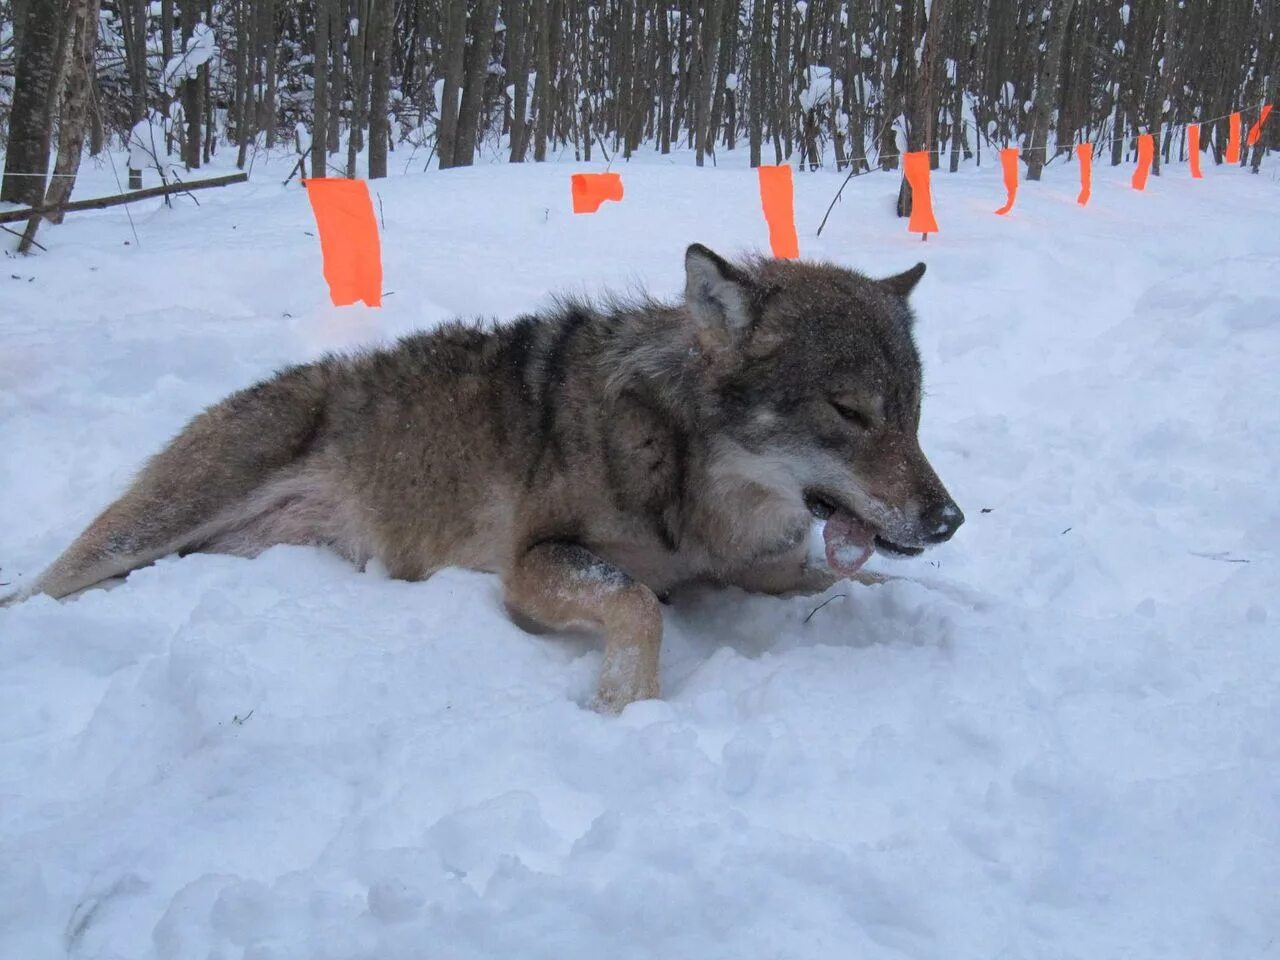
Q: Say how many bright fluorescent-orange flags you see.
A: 10